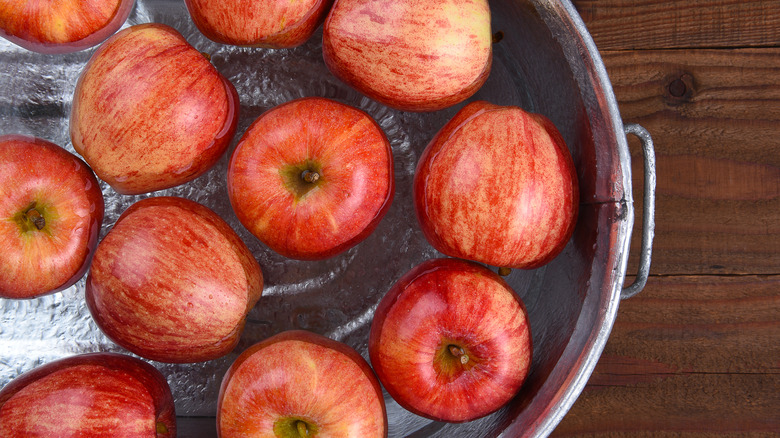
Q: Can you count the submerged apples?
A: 11